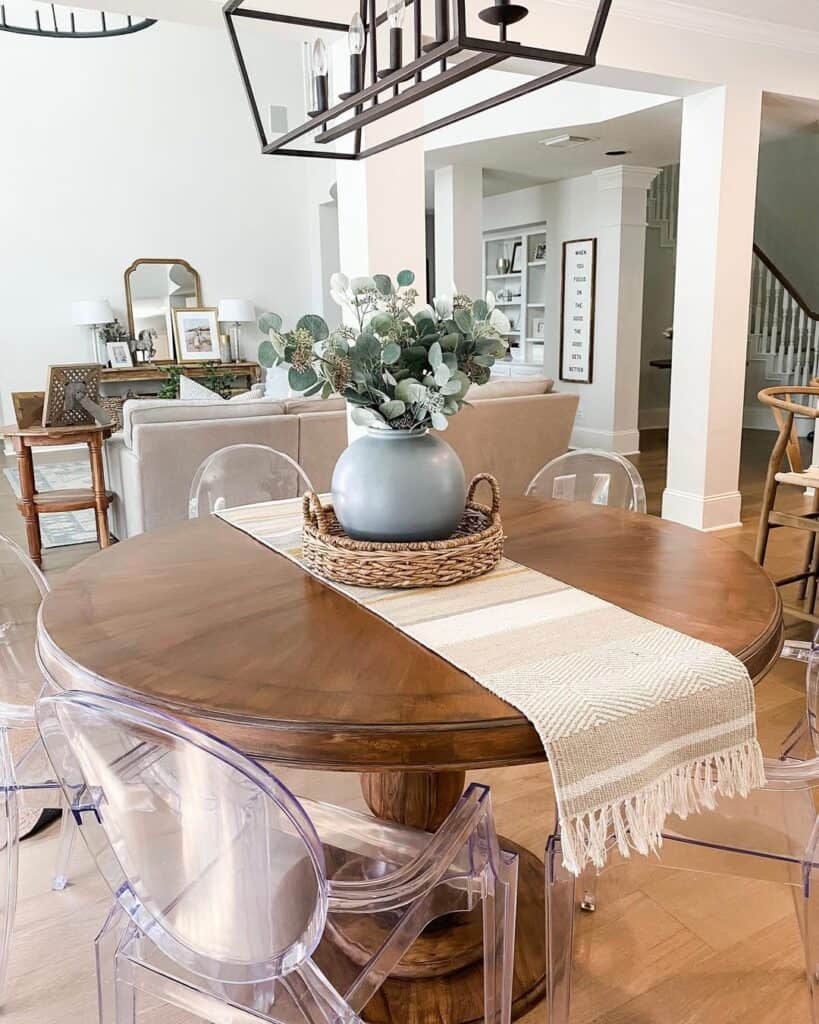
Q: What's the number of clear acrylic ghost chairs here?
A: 5